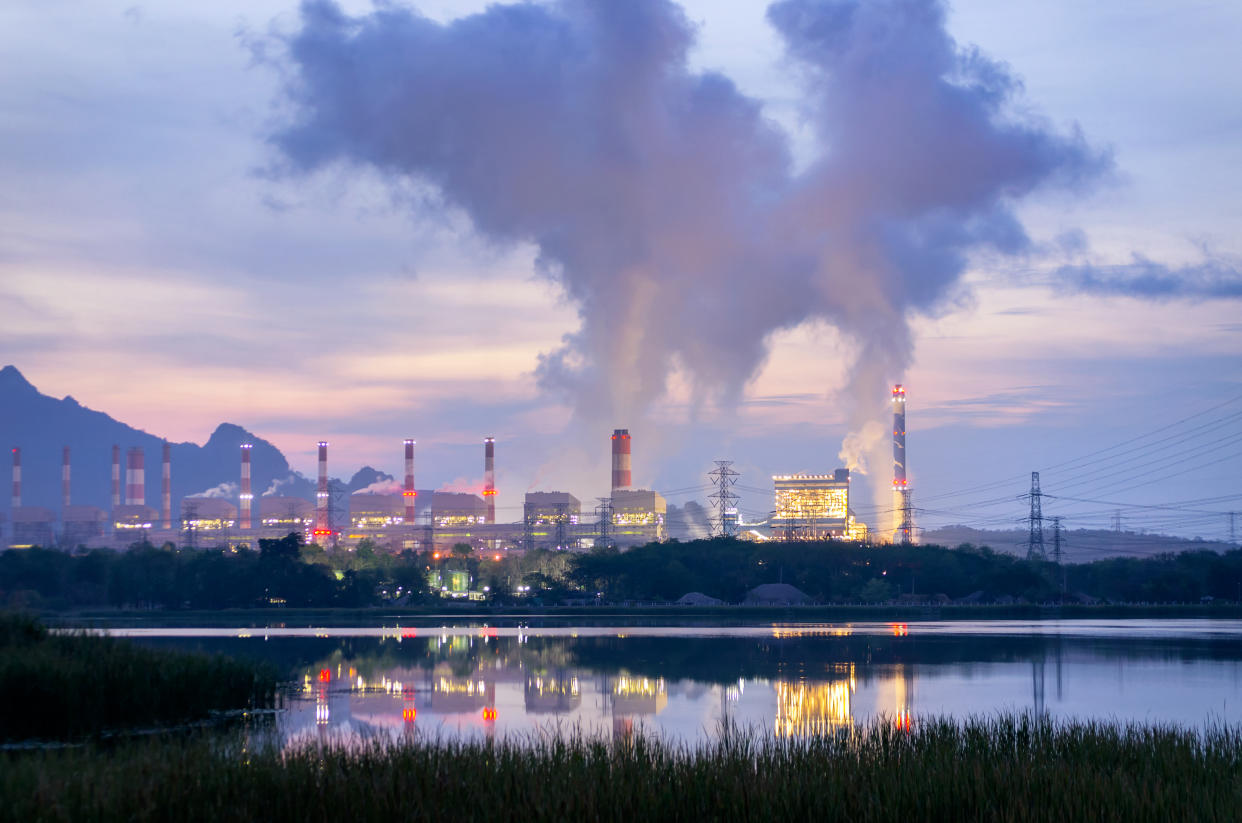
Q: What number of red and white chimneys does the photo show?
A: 10